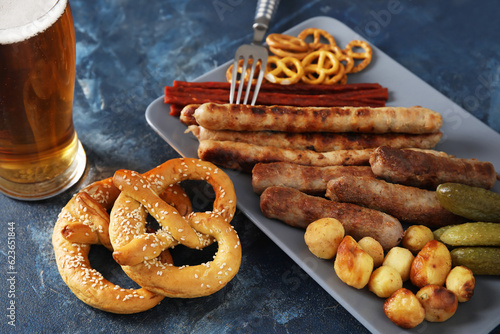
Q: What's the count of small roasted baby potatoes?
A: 10